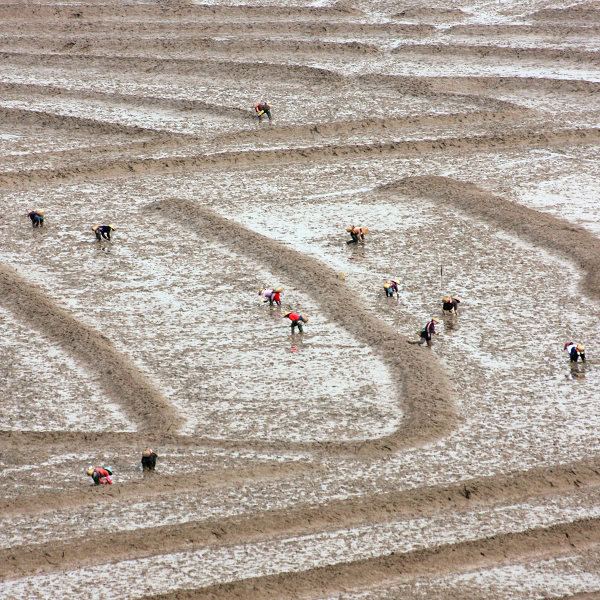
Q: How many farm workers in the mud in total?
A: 12